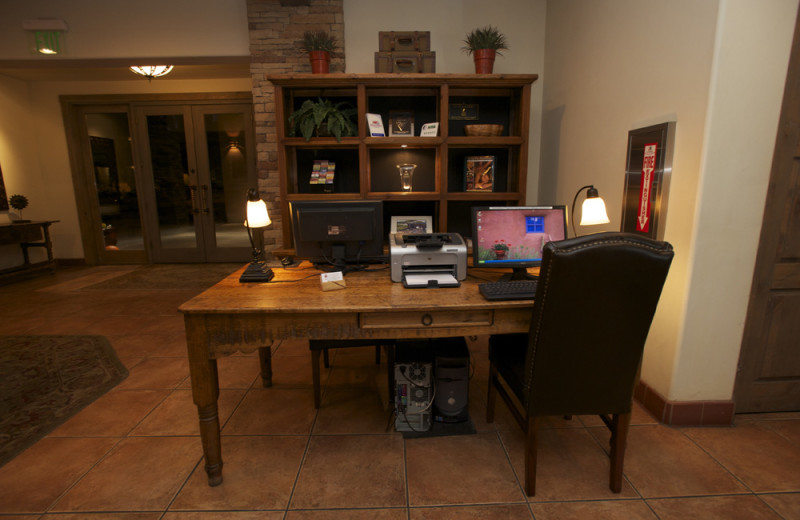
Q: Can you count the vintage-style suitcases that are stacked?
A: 2